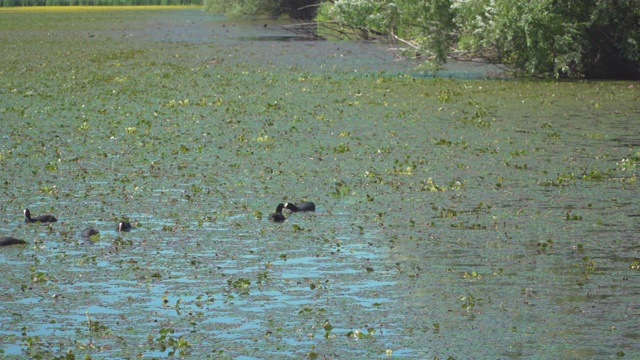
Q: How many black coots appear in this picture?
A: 6